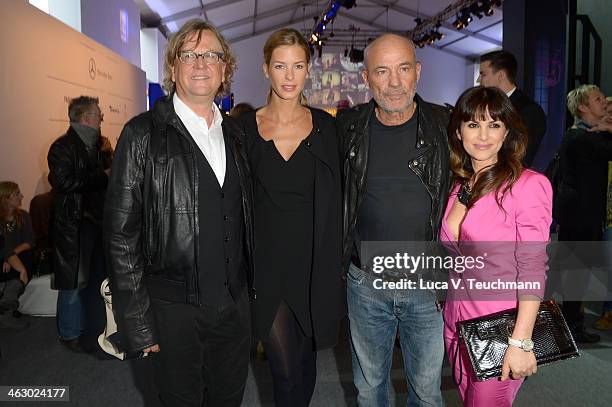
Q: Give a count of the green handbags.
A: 0